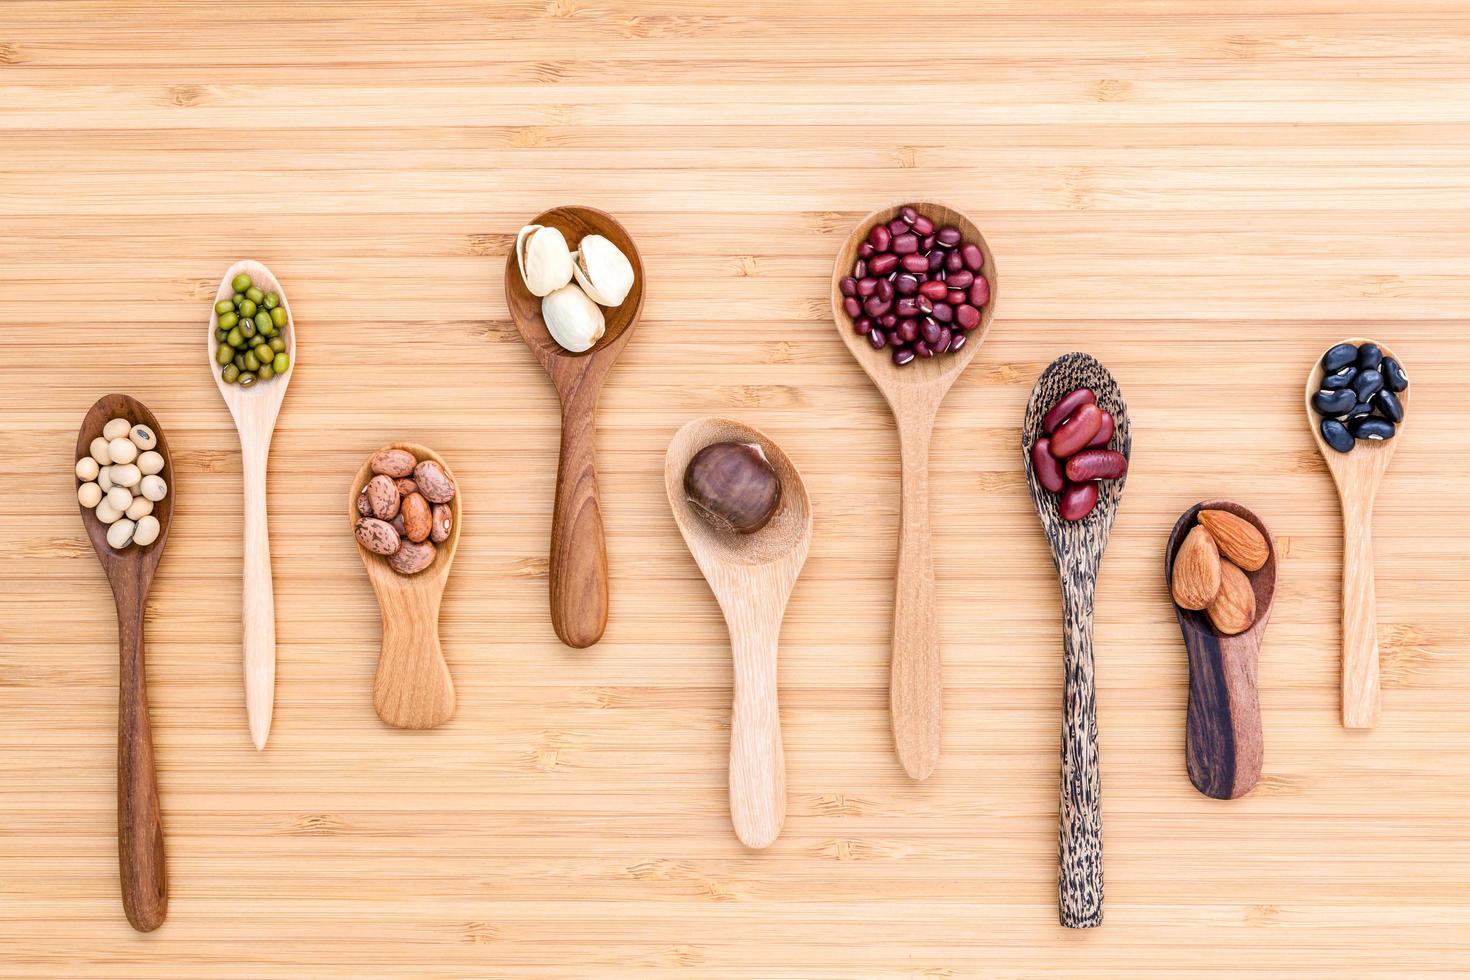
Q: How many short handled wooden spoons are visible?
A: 2